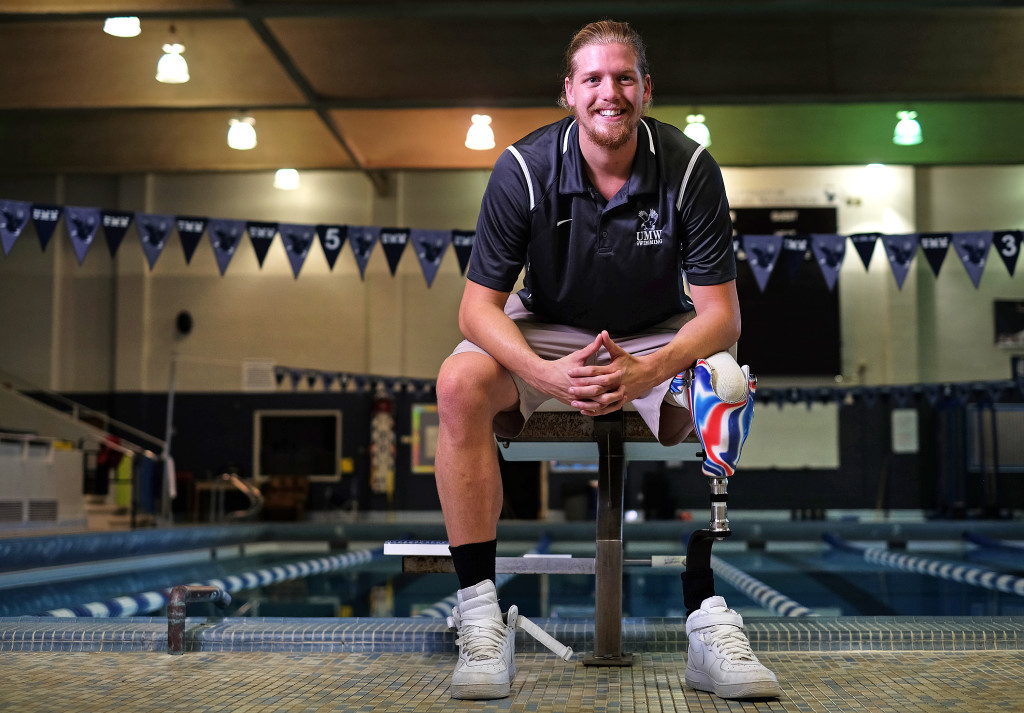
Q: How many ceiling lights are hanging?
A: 7